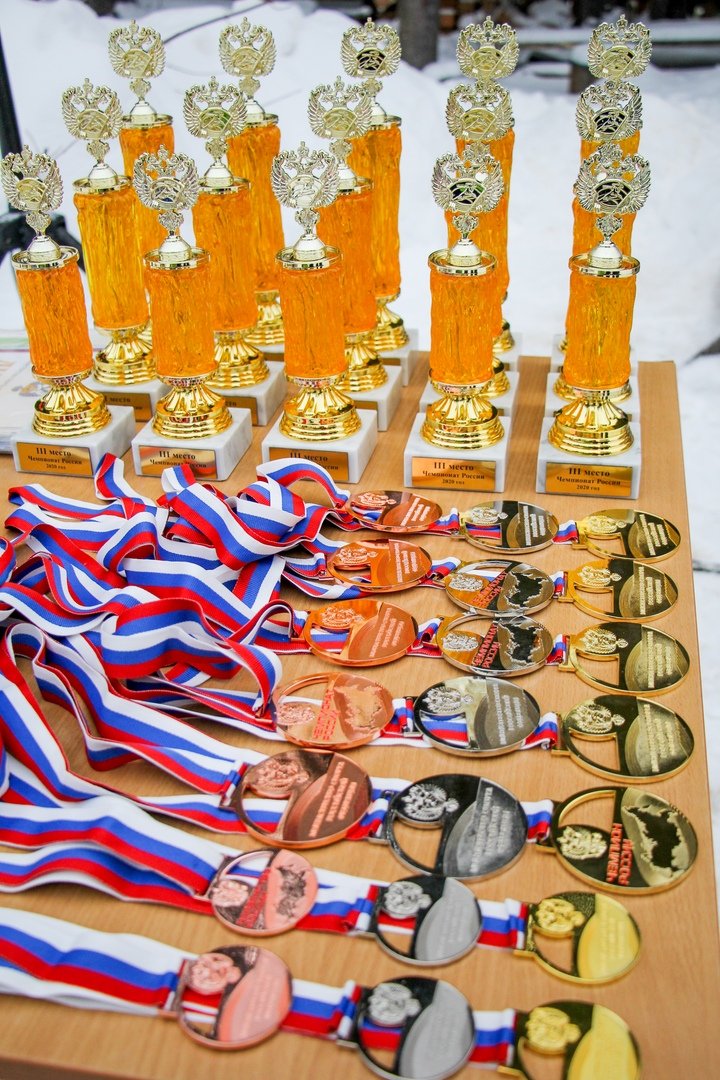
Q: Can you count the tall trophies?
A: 15